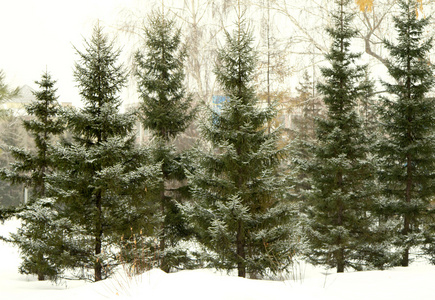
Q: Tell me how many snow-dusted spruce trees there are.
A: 6